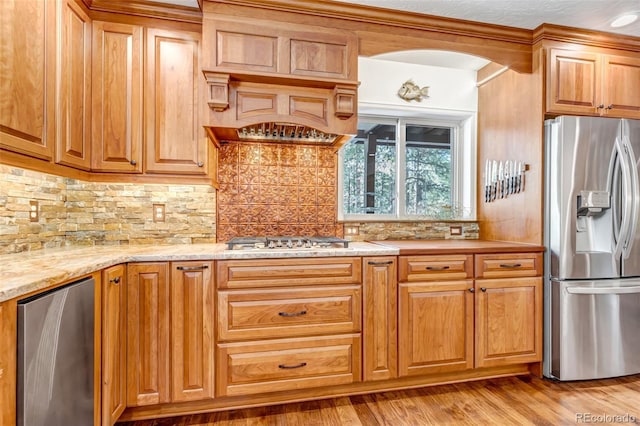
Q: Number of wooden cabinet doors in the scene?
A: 12